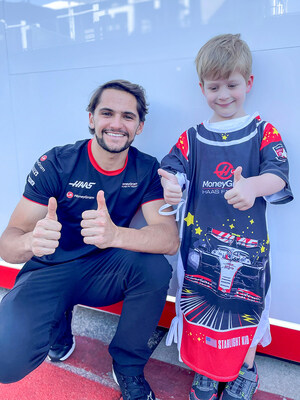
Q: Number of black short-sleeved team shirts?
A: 1